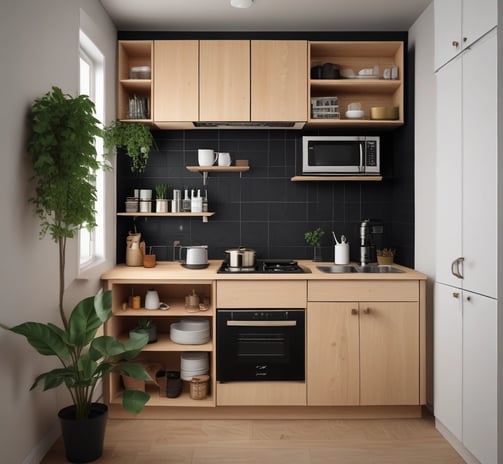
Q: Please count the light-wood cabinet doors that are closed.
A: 5